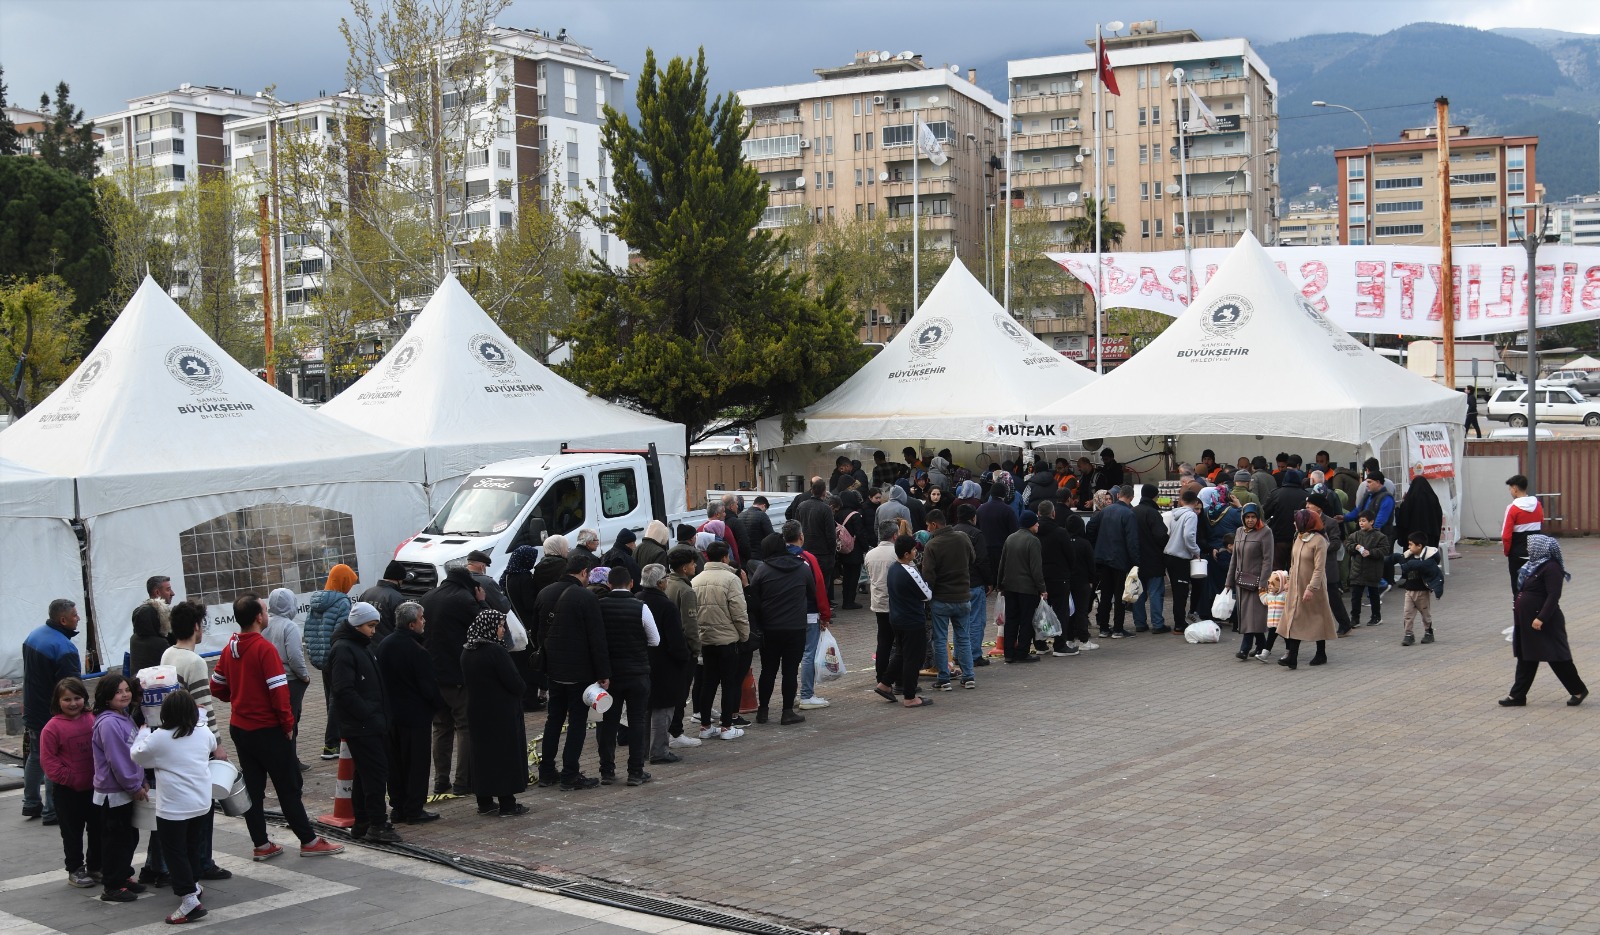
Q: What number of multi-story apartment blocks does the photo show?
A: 6